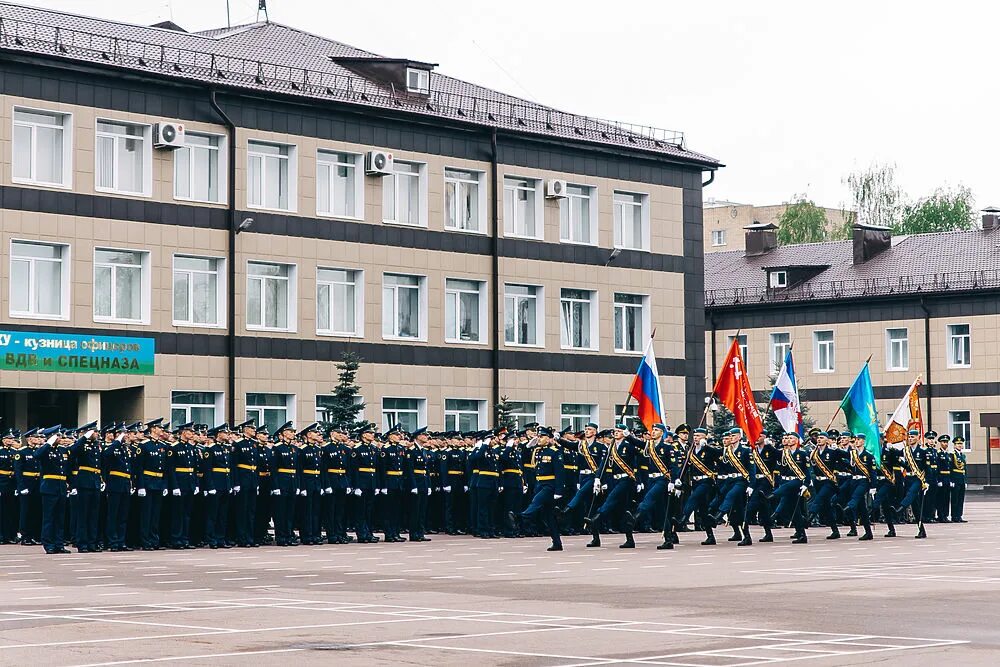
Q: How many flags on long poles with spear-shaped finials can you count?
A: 5